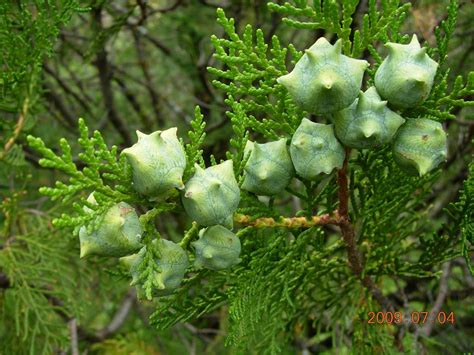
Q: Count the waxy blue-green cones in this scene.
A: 11